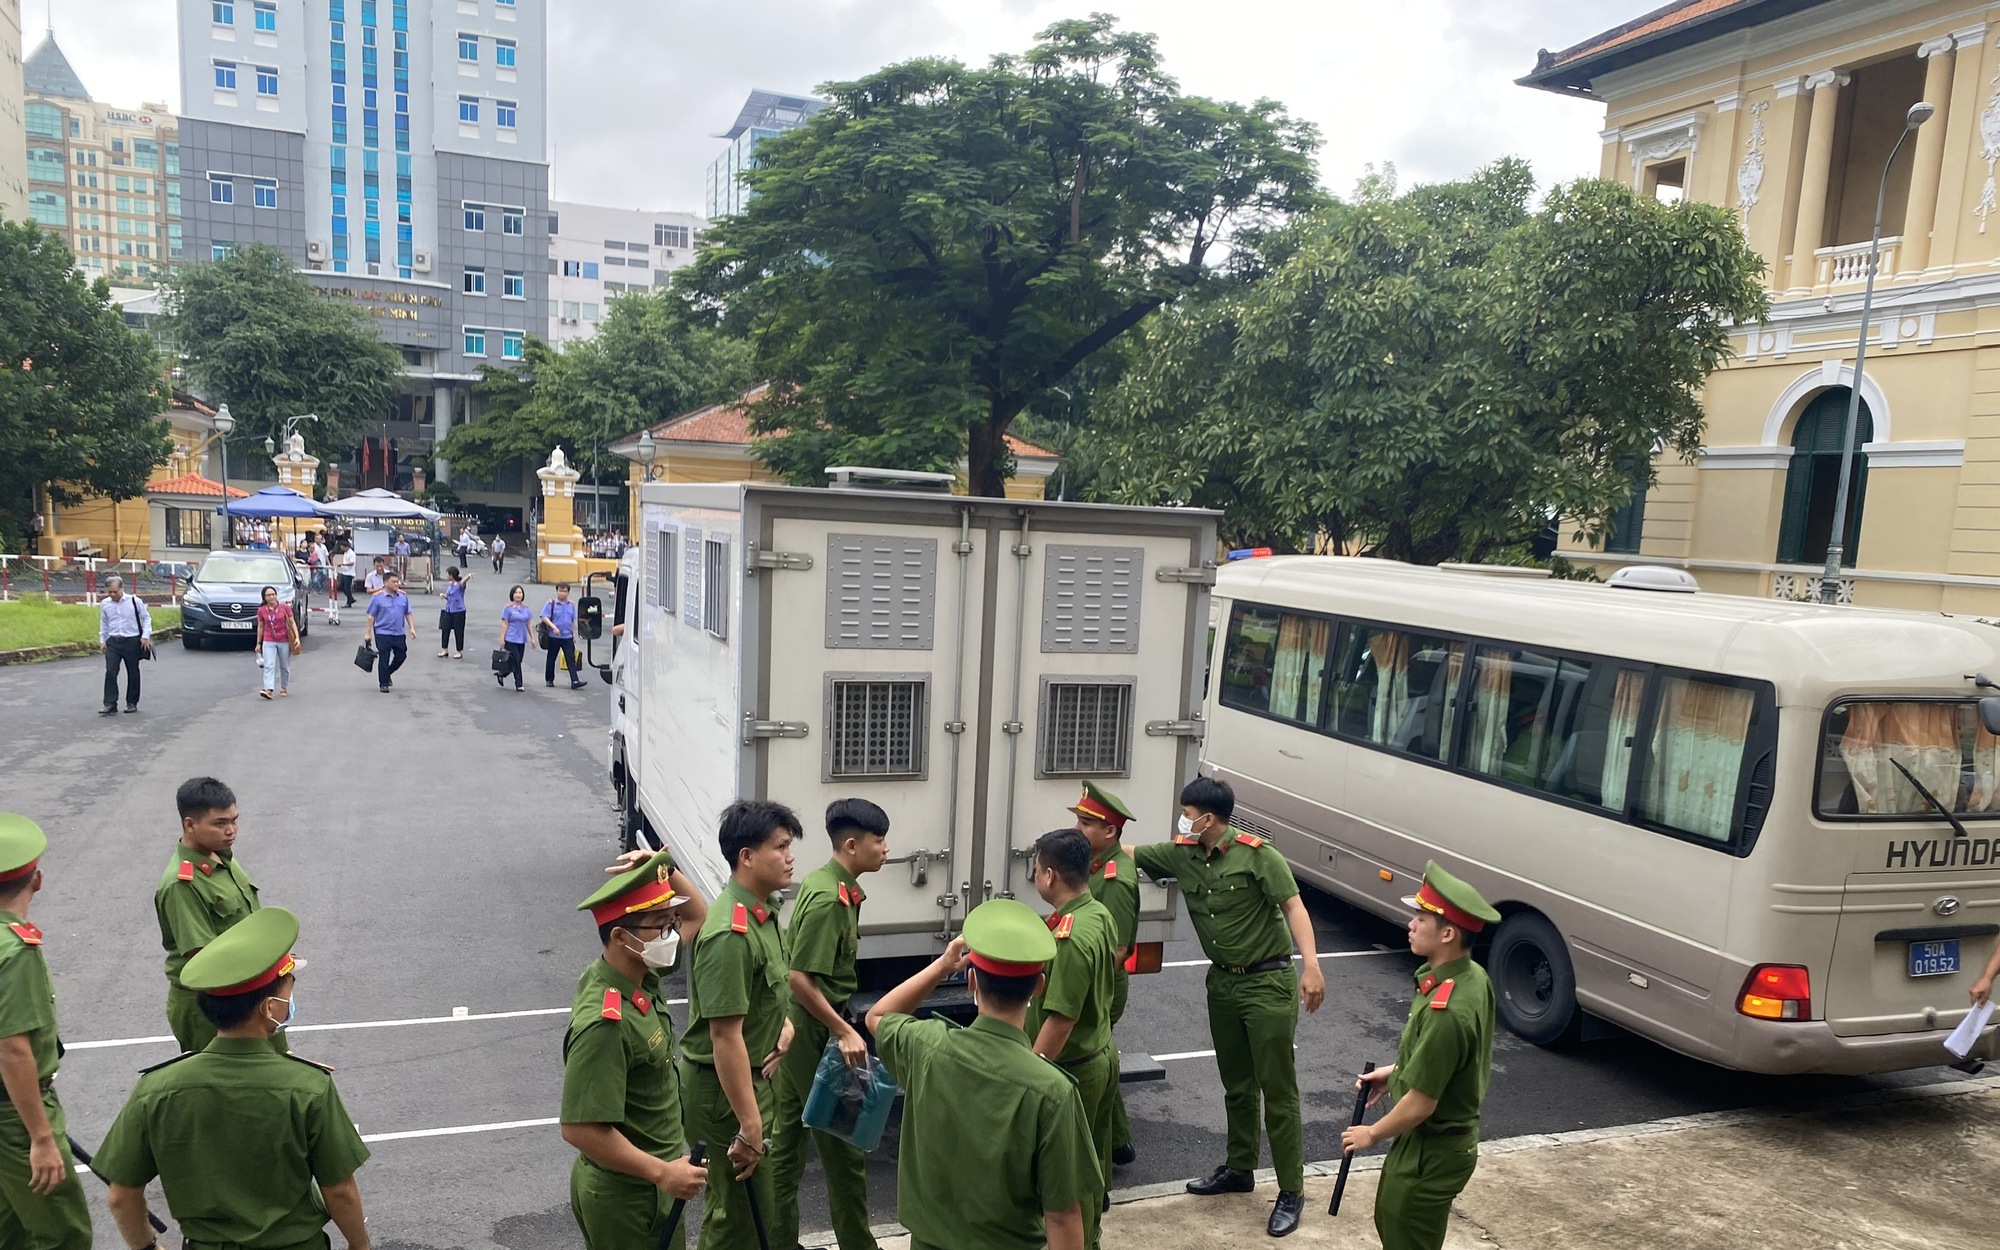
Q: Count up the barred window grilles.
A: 4